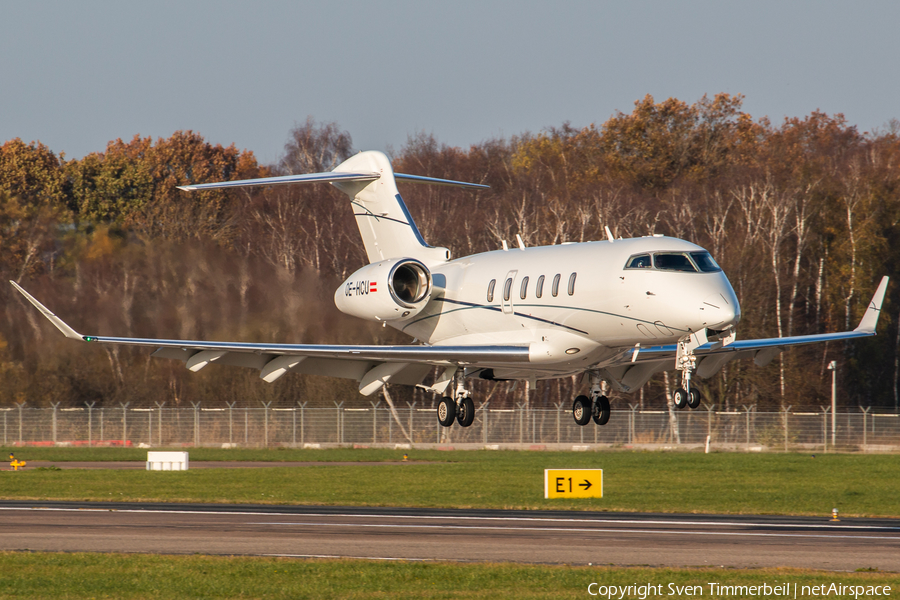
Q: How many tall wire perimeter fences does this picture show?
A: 1